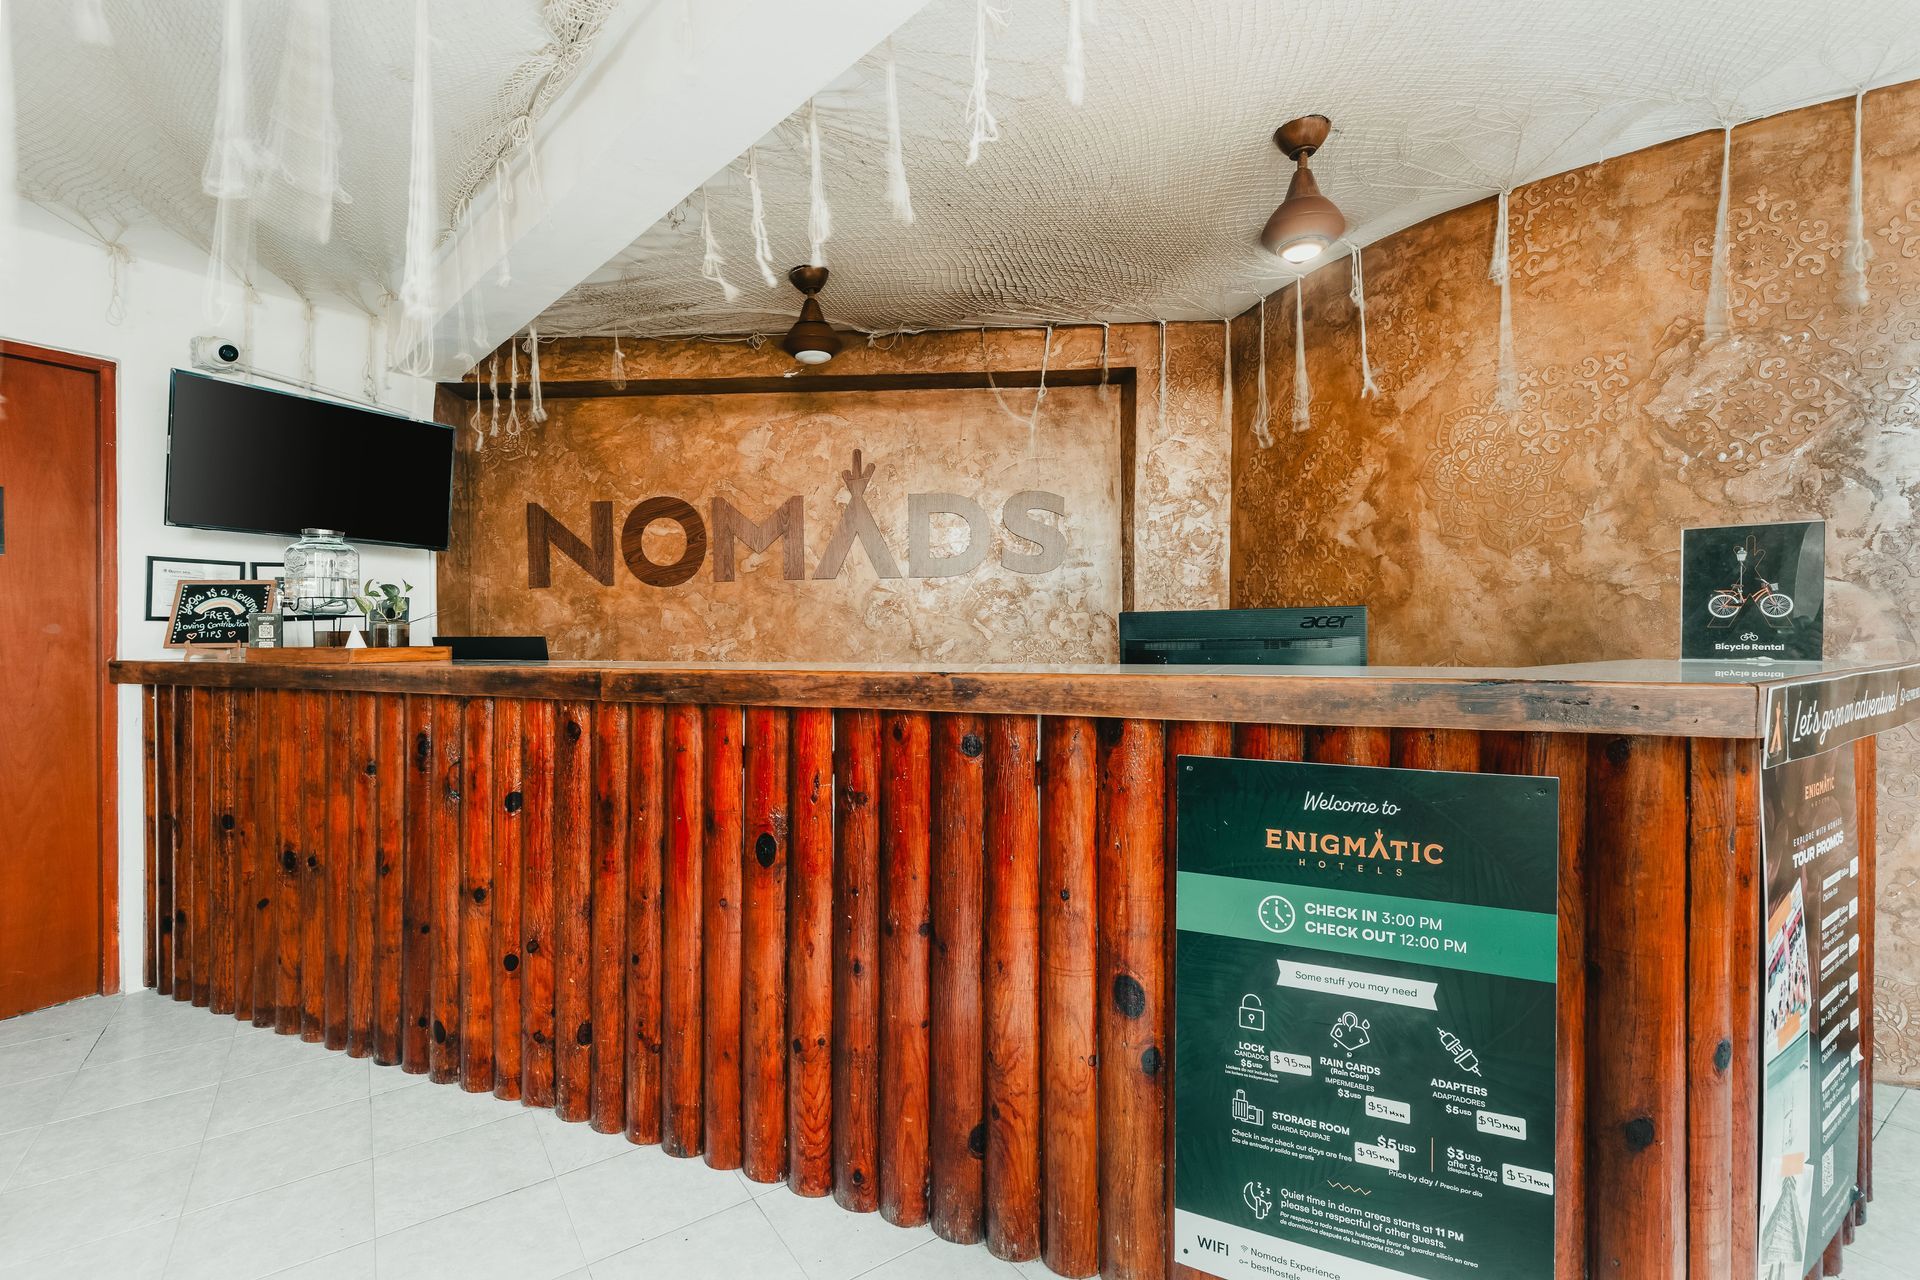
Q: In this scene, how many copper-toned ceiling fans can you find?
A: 2